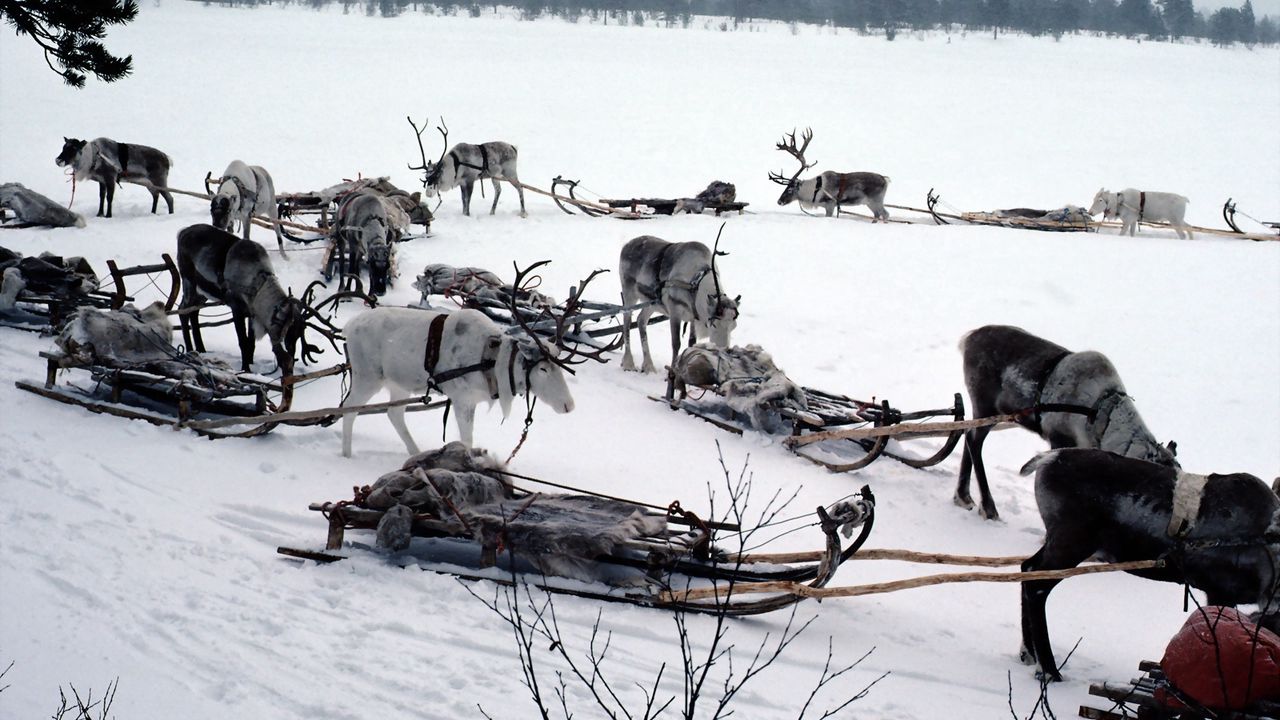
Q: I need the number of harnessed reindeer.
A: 11